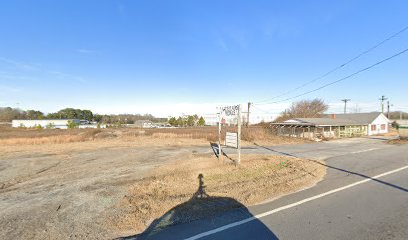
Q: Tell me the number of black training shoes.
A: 0